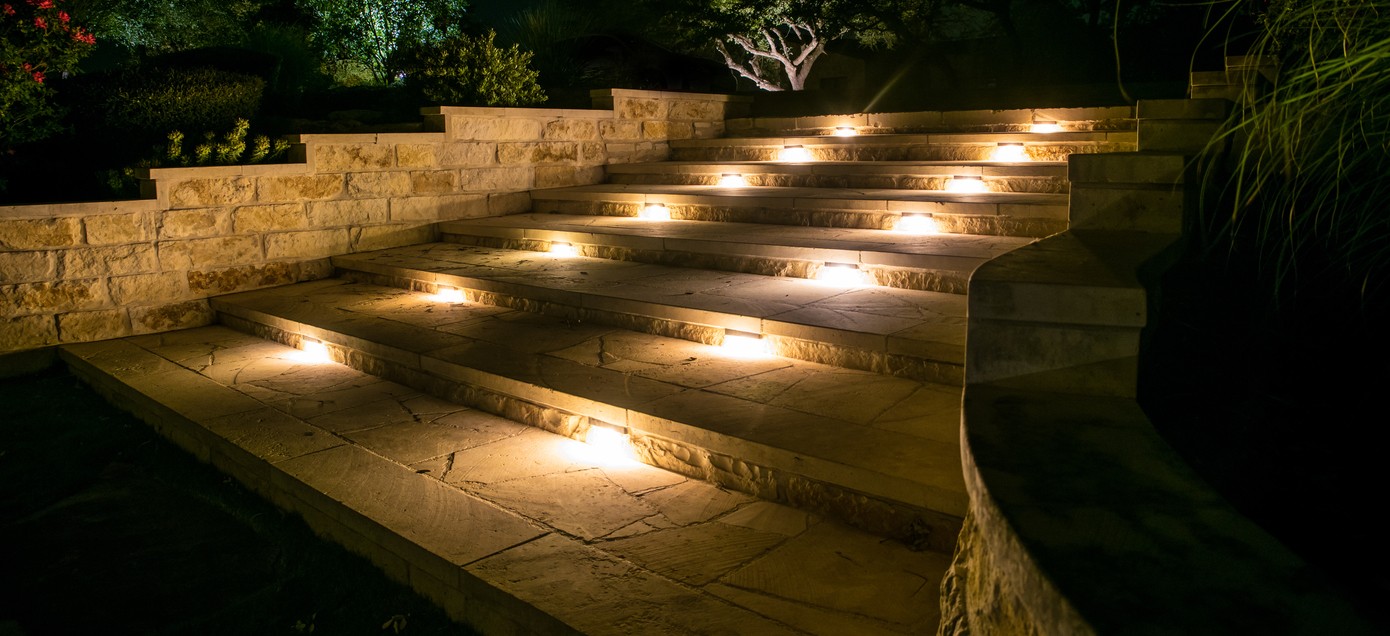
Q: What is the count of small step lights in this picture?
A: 14